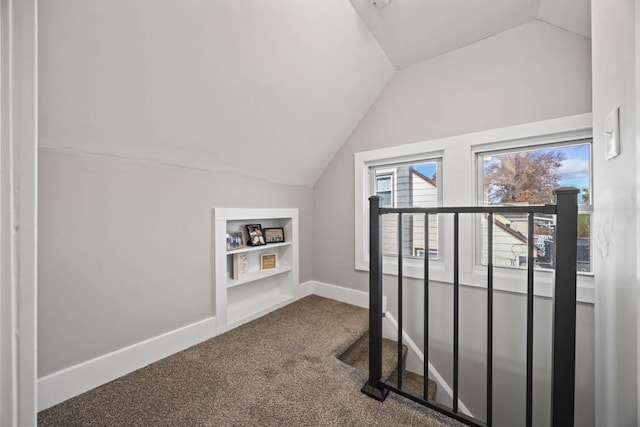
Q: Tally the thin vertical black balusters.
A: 5